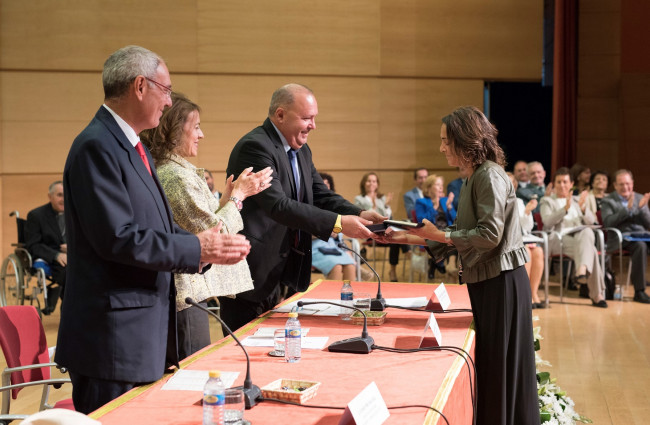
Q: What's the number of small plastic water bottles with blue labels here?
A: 3